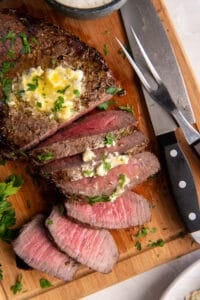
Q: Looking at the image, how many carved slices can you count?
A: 6